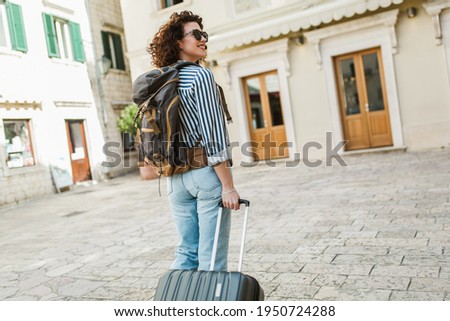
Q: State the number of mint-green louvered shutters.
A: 3